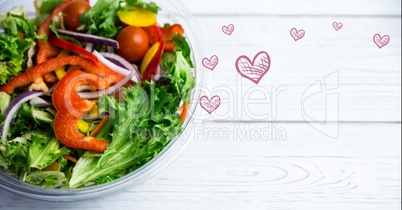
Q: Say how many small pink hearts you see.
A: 6